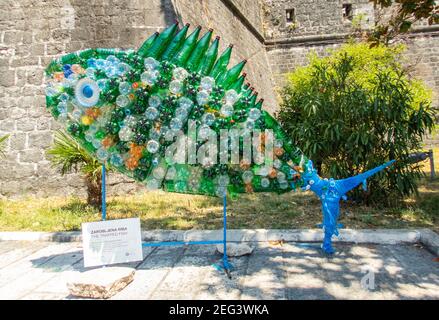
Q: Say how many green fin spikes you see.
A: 13